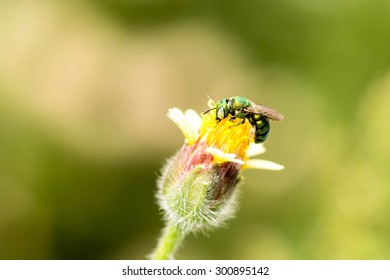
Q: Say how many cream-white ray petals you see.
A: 5